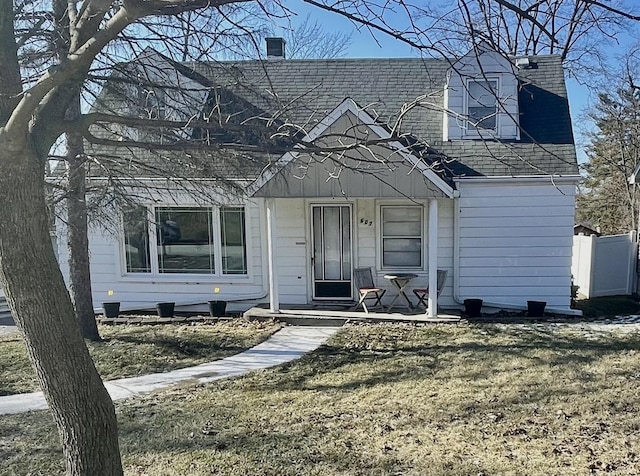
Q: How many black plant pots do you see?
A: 5